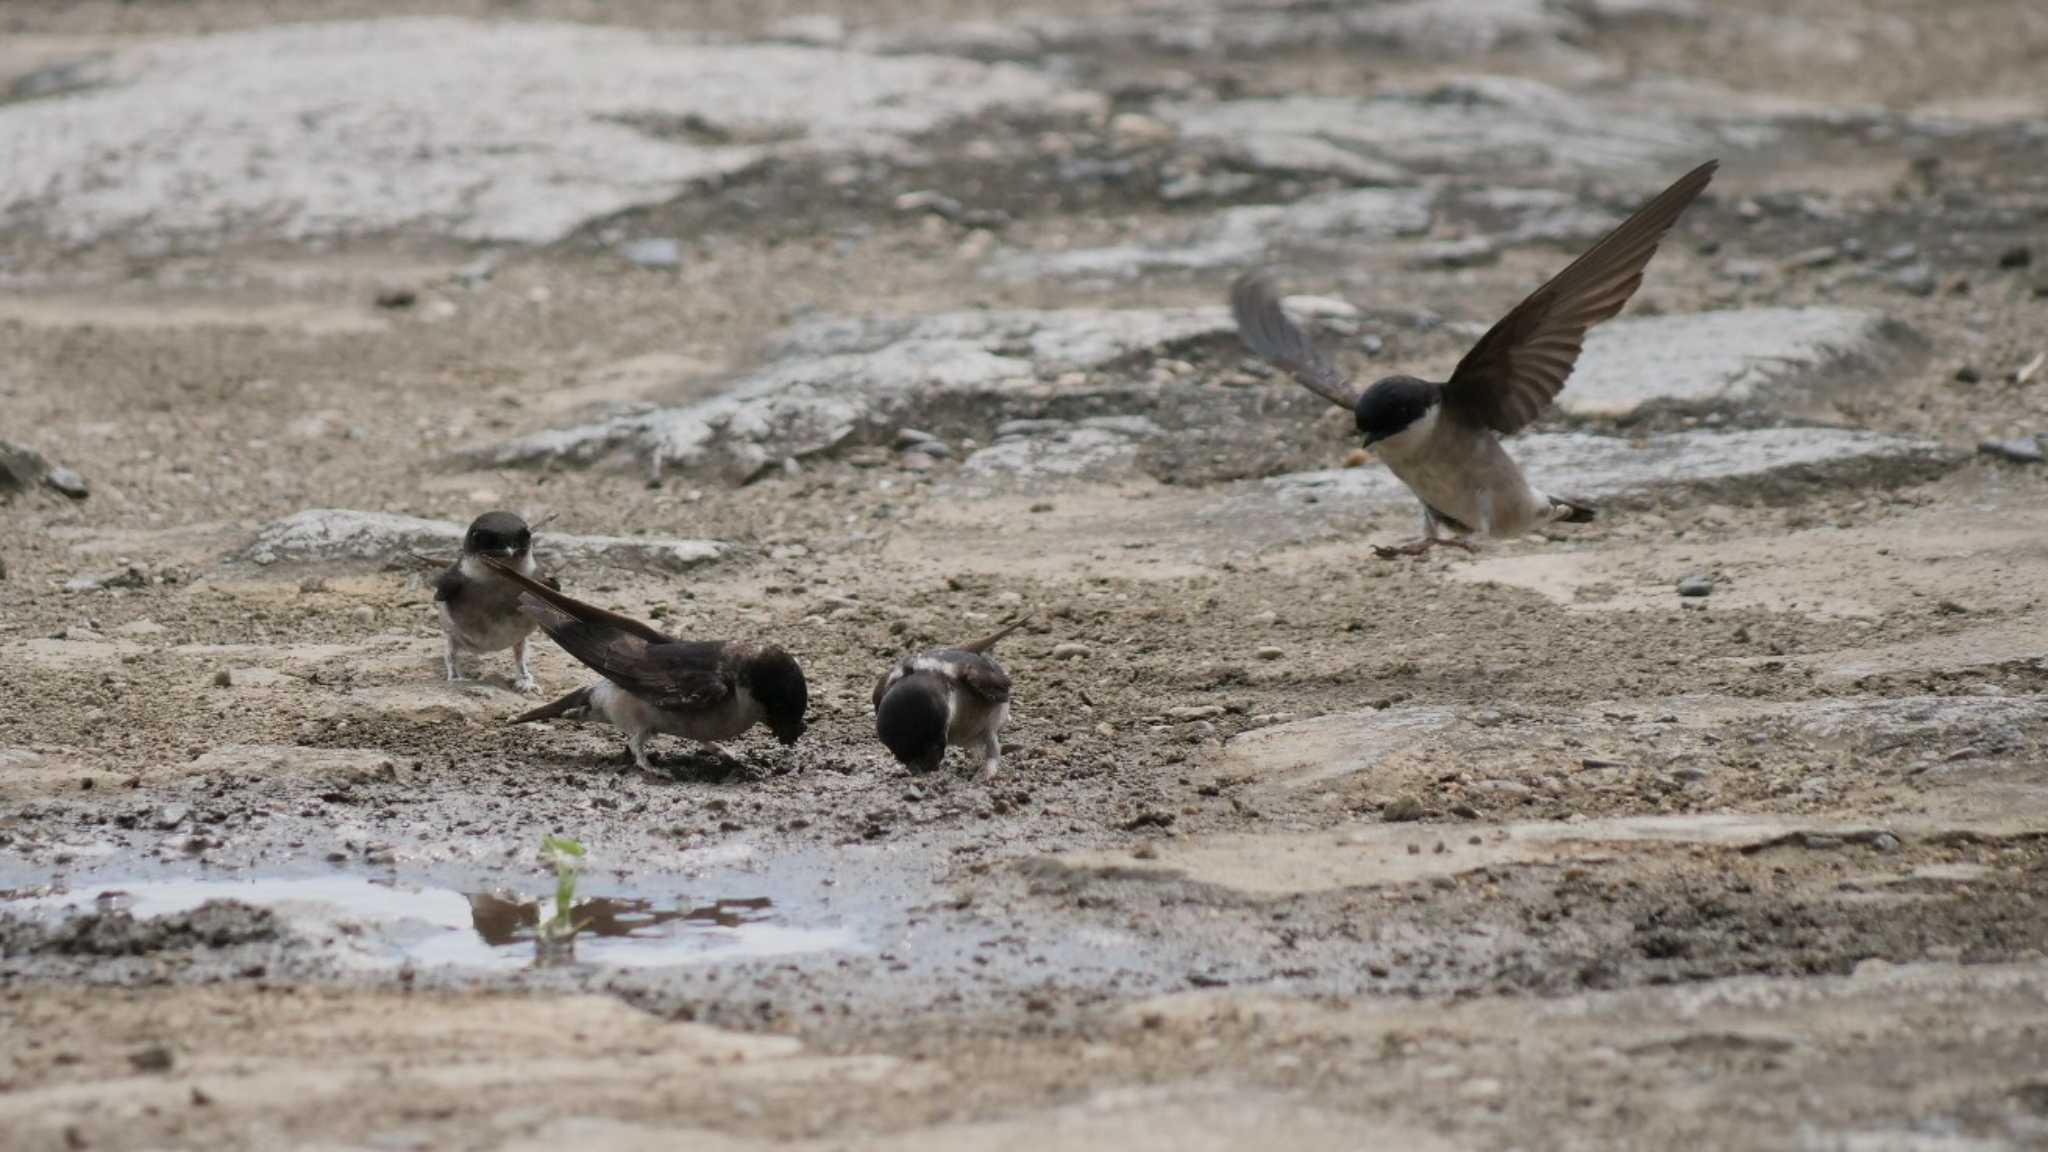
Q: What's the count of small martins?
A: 4